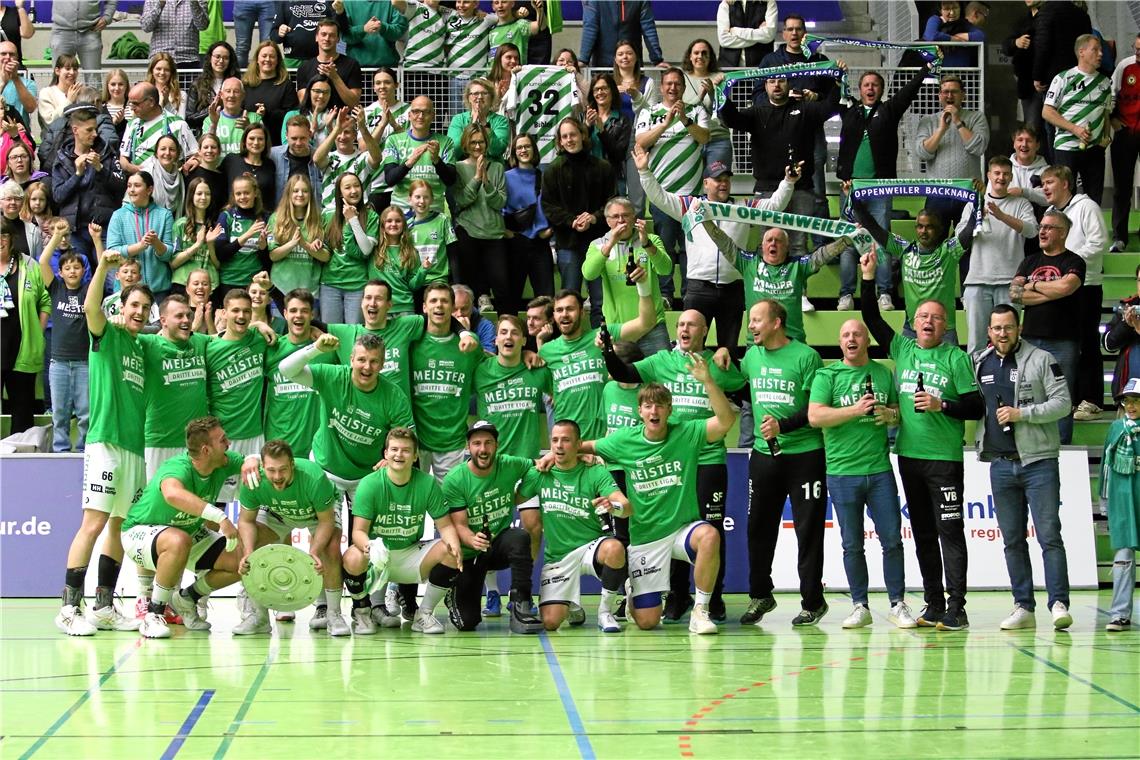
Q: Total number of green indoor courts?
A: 1